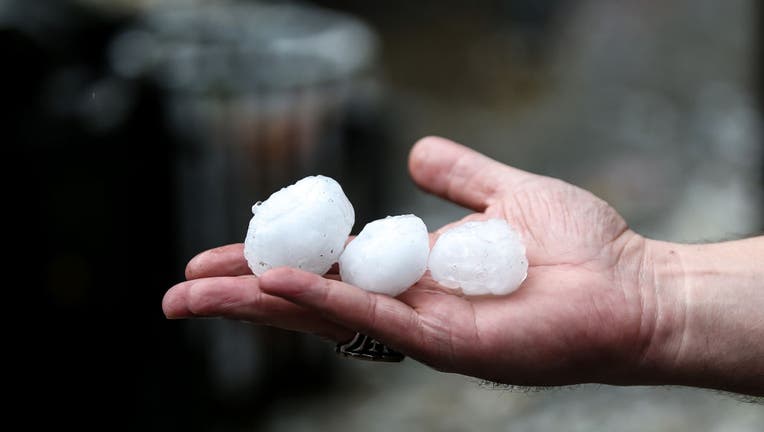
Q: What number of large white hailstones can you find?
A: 3